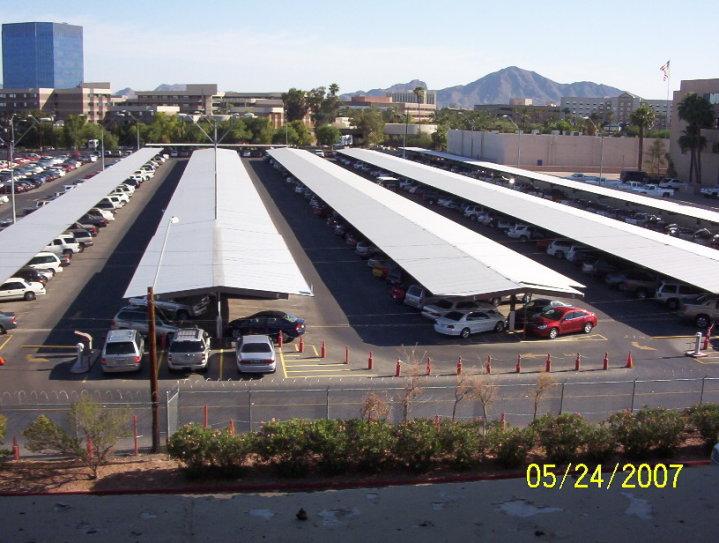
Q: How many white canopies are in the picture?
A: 5